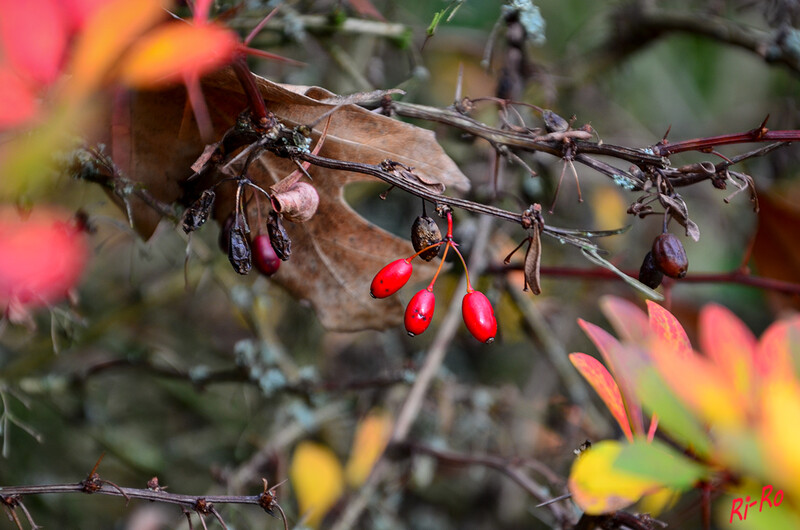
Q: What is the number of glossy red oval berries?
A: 3